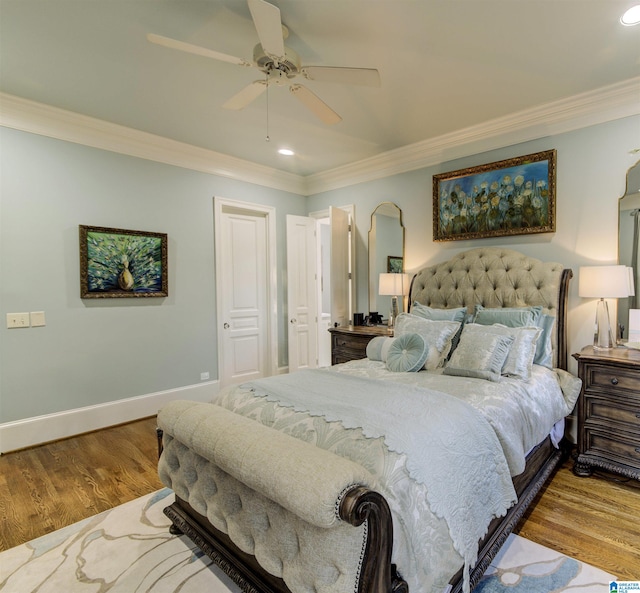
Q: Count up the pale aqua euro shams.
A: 2